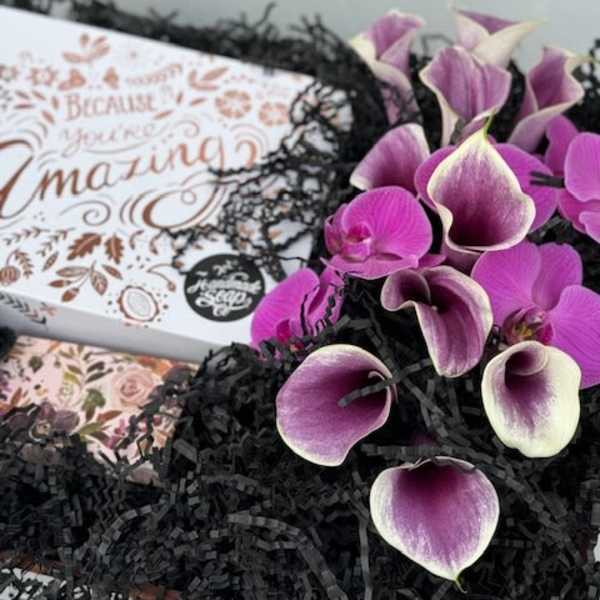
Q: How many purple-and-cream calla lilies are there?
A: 10